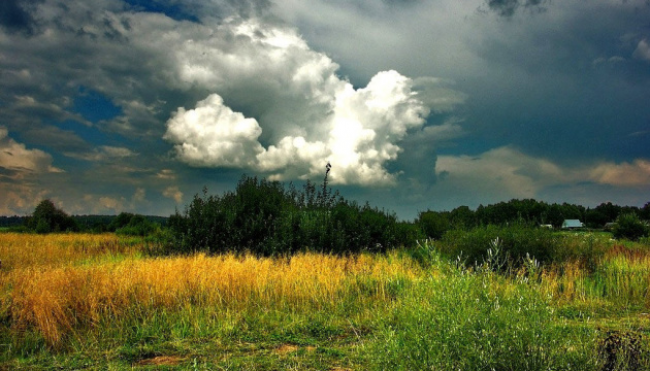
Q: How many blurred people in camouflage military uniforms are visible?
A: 0